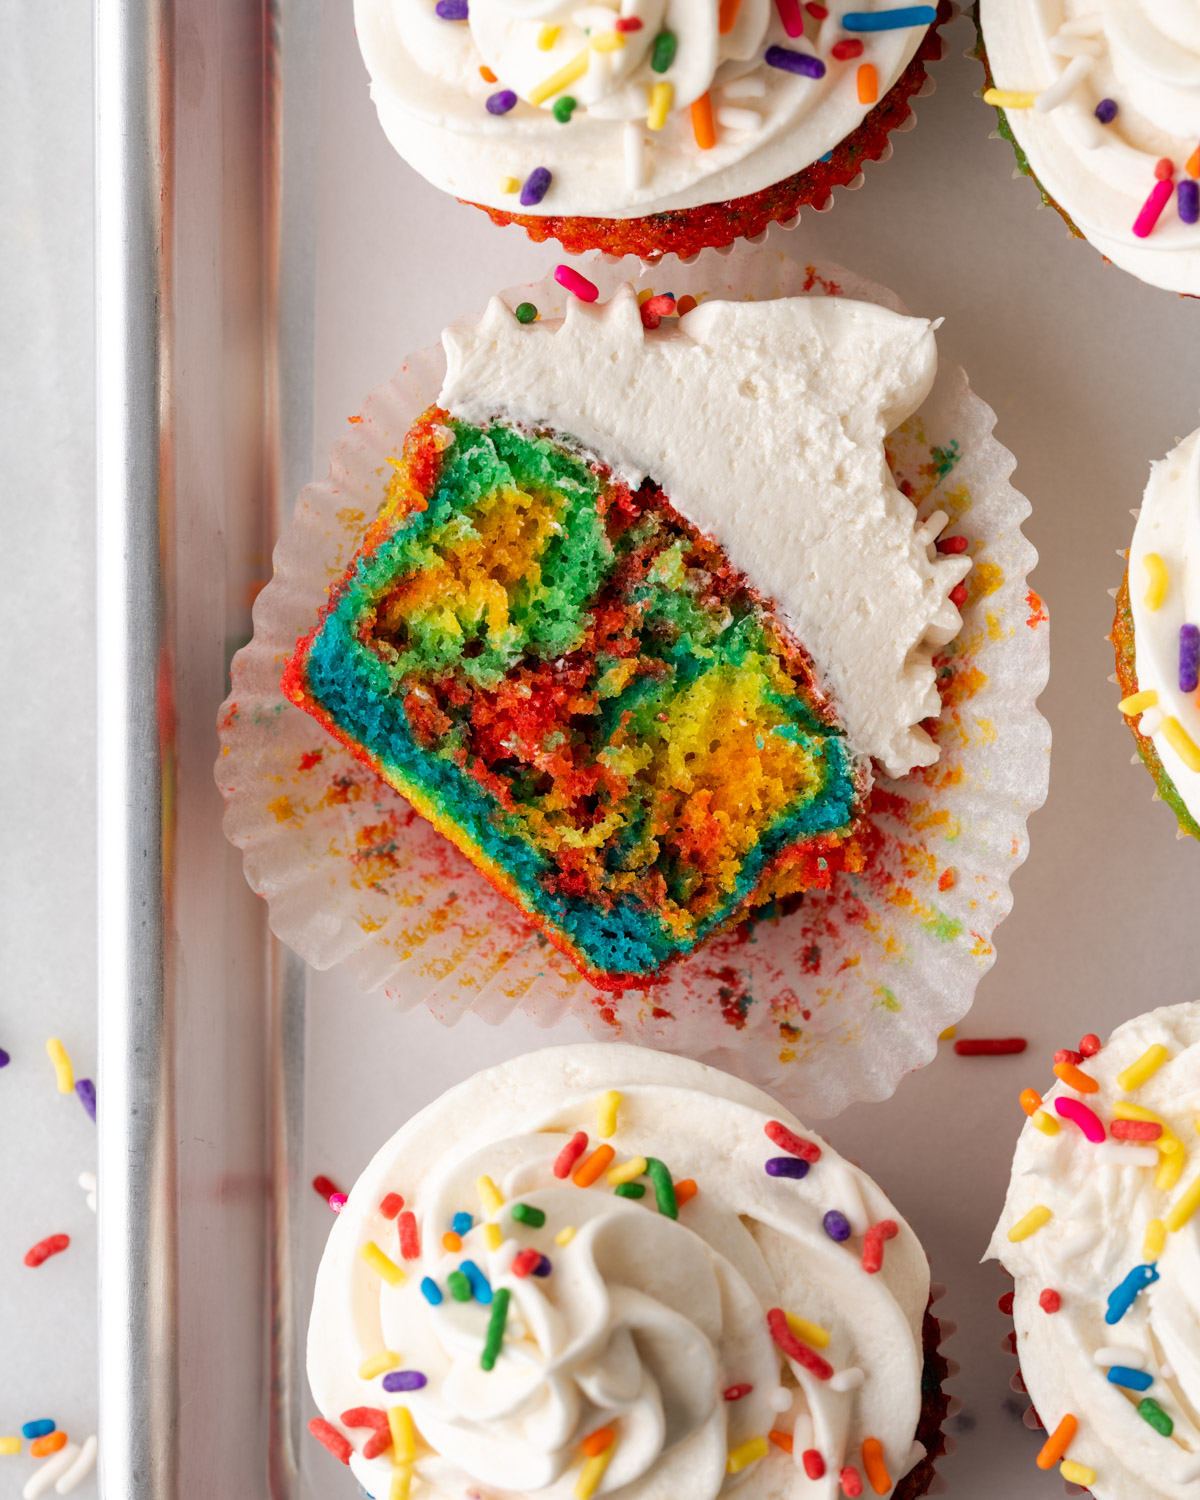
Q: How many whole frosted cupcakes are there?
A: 5